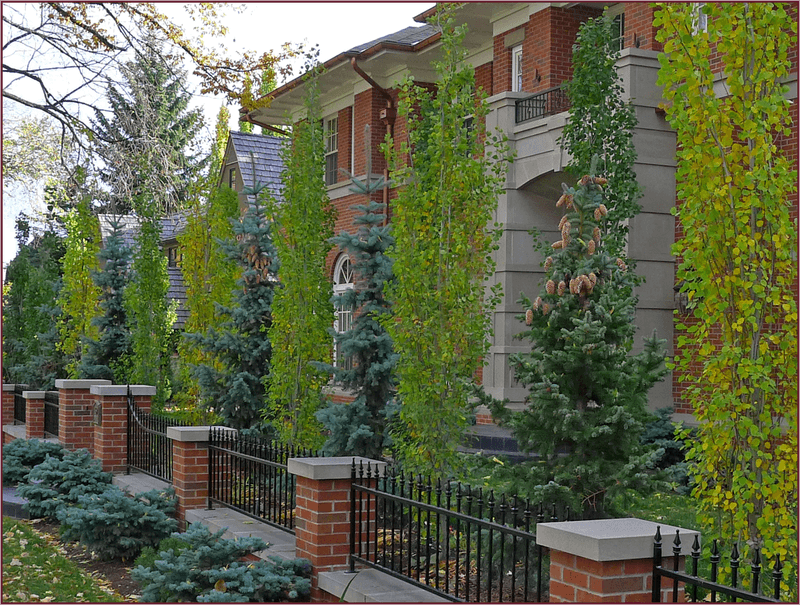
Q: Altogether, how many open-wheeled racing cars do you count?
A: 0